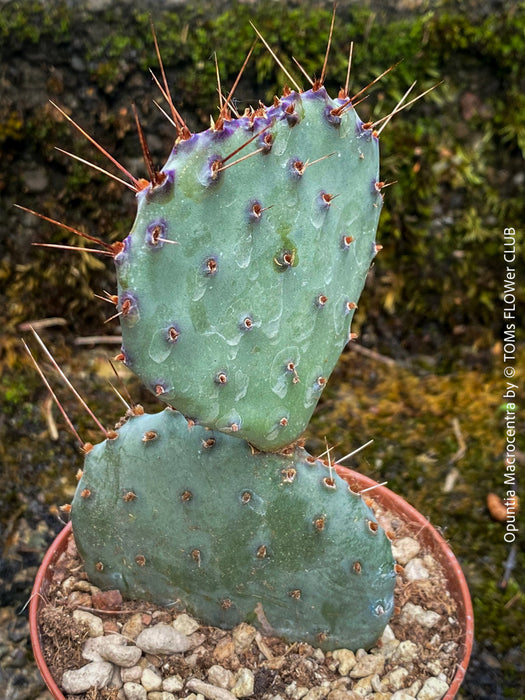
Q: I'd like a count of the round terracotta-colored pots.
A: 1